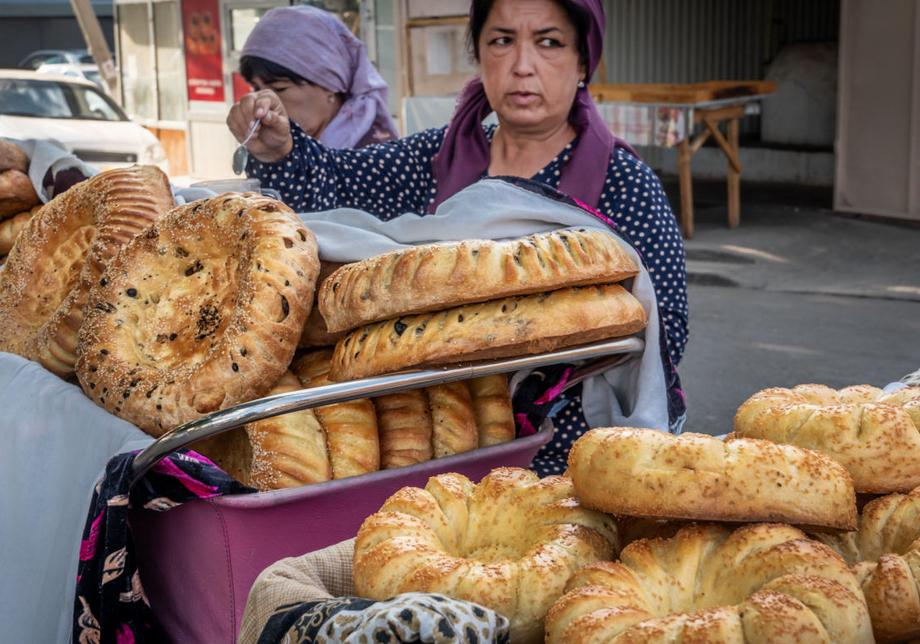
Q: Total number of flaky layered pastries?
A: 0